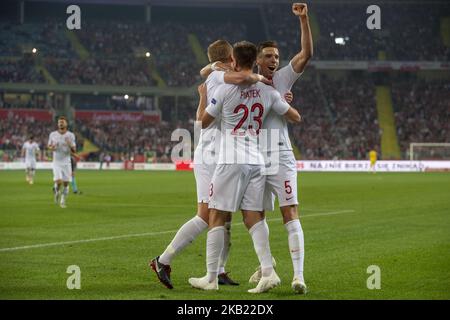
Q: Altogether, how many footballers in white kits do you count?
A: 5